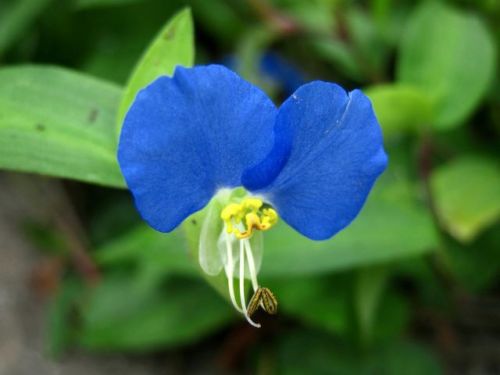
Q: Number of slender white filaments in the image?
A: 3